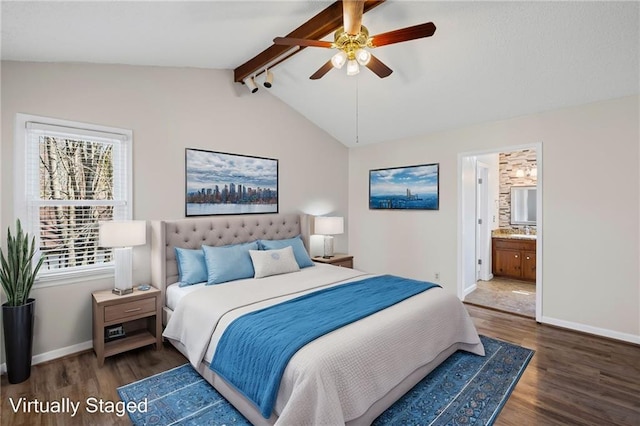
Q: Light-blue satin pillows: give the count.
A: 3